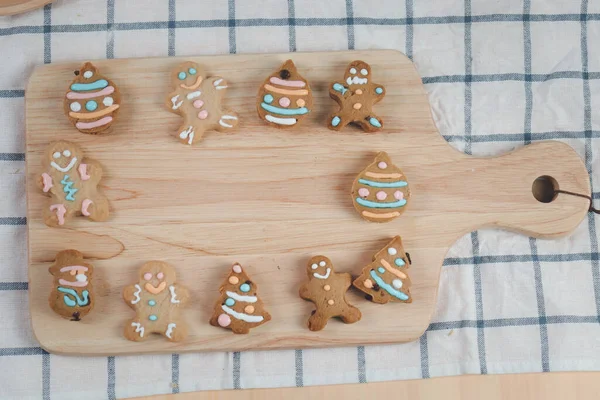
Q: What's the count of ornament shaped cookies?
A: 3